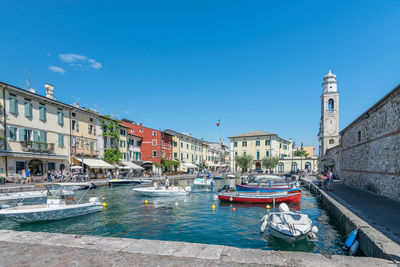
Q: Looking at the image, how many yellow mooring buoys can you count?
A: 4